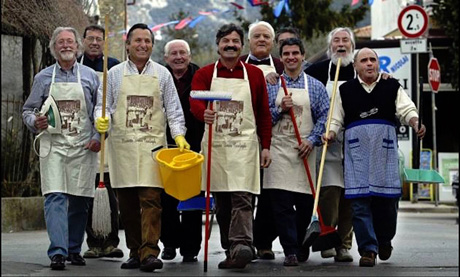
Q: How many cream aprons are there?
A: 7